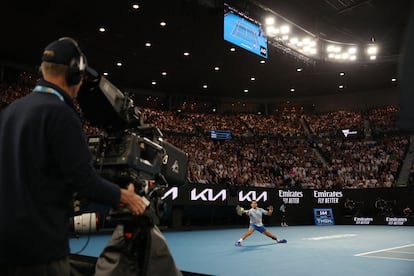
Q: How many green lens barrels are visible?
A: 0